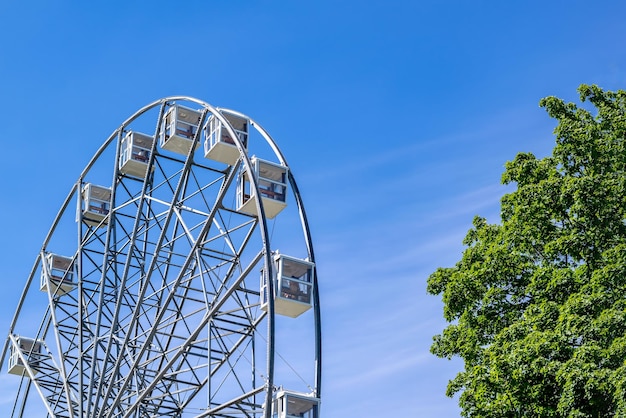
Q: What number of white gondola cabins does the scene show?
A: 9